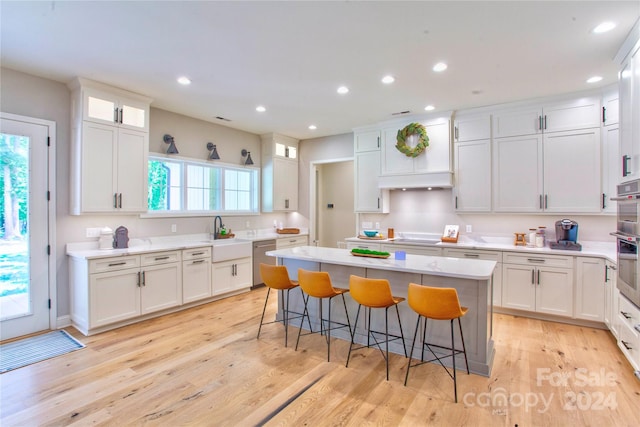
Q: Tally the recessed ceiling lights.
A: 9